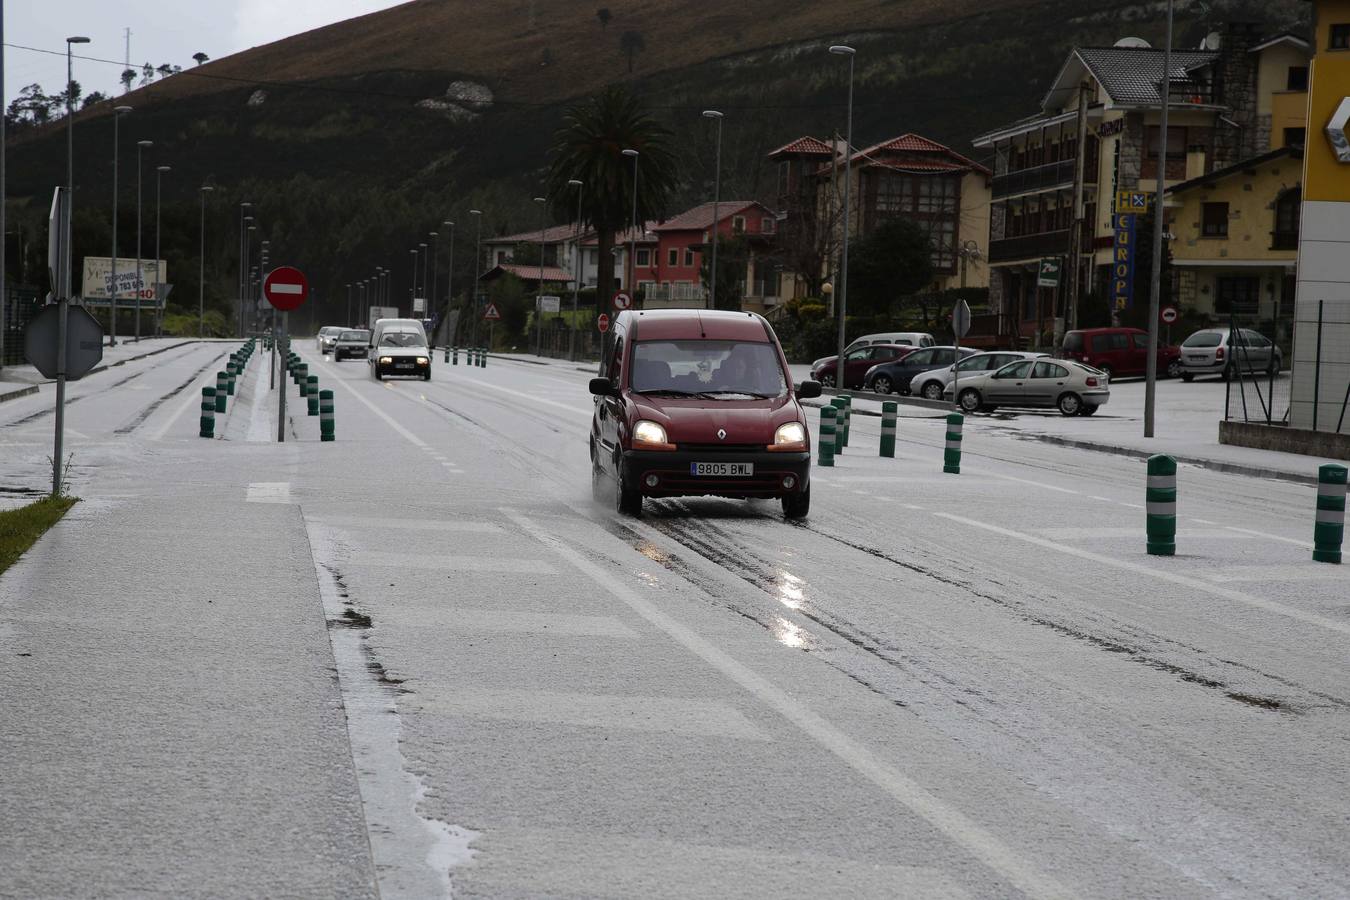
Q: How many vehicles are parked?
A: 7